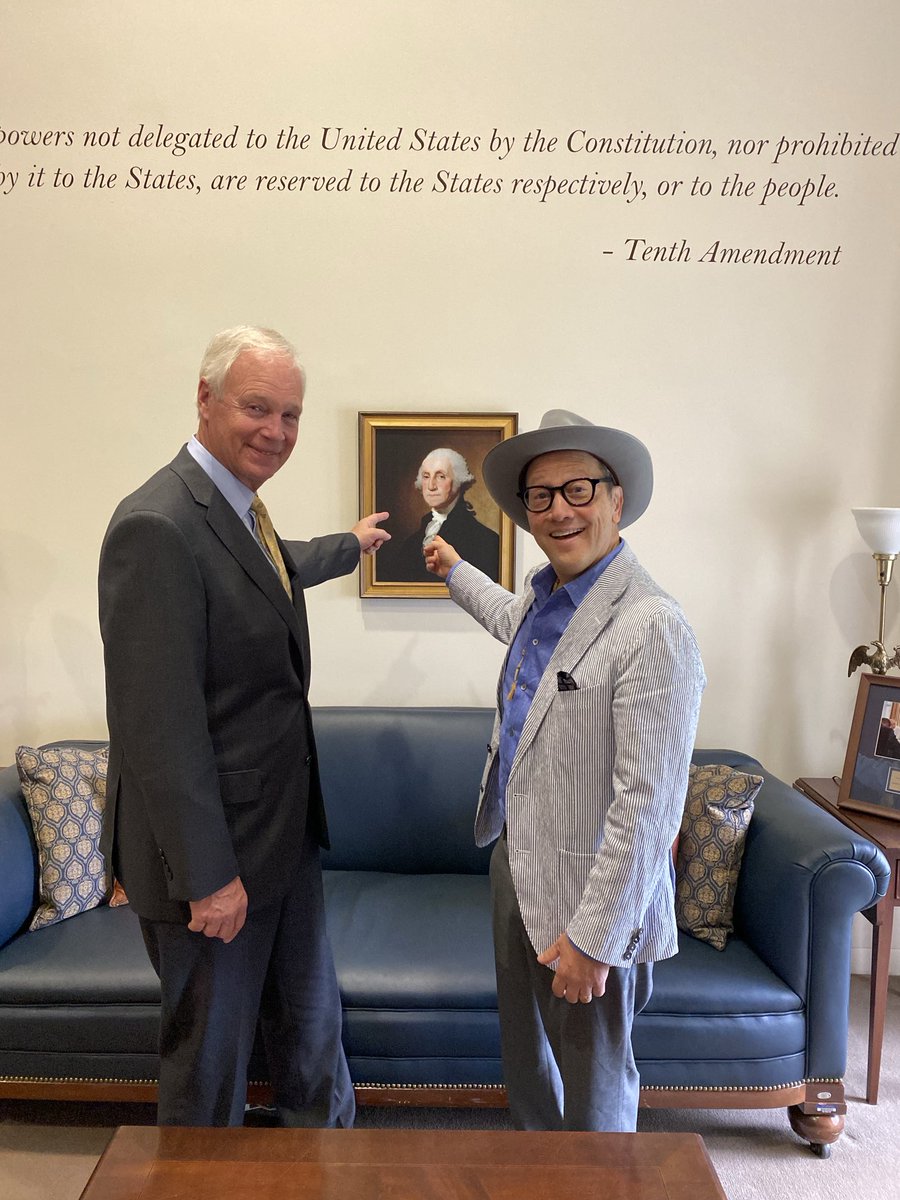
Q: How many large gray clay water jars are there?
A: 0